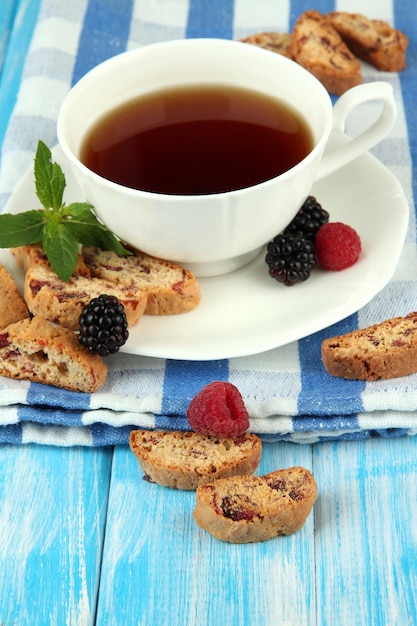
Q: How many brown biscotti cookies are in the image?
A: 11